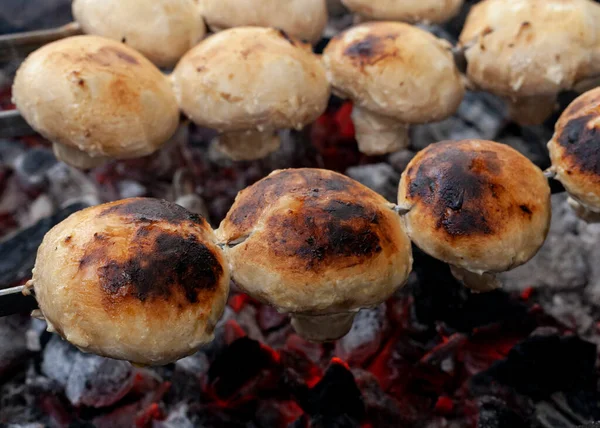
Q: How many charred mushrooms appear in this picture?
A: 4